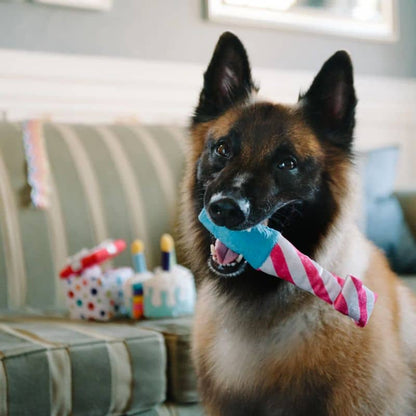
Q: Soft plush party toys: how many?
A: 3